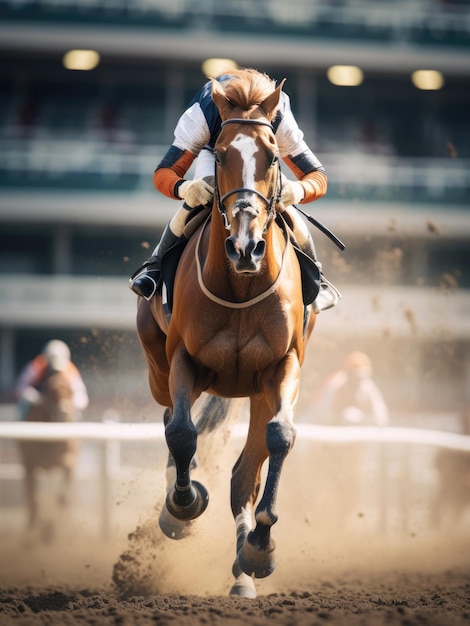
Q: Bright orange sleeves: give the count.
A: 2